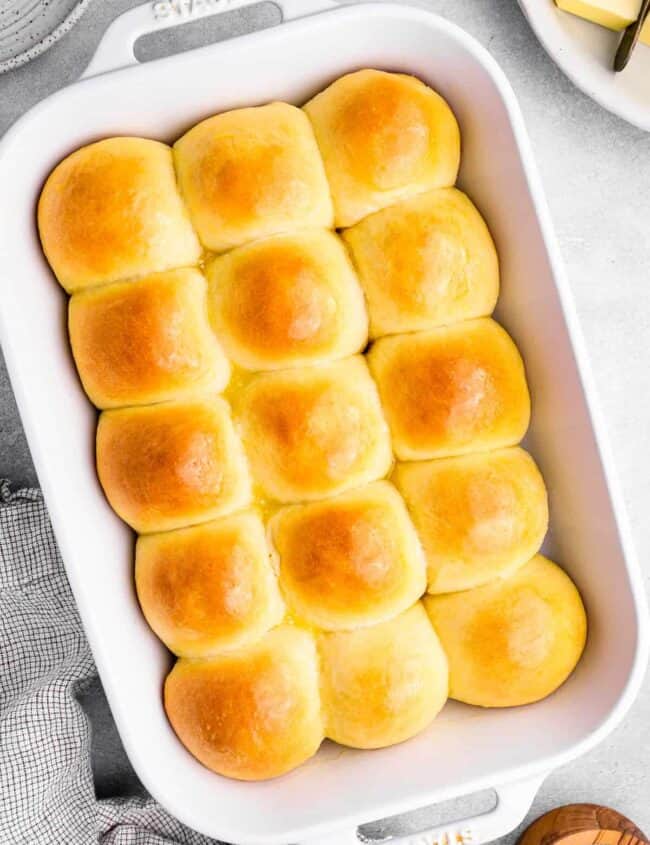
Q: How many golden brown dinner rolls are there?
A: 15